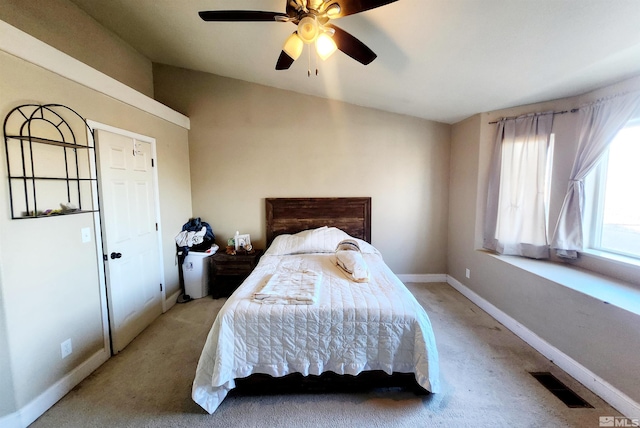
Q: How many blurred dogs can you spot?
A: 0